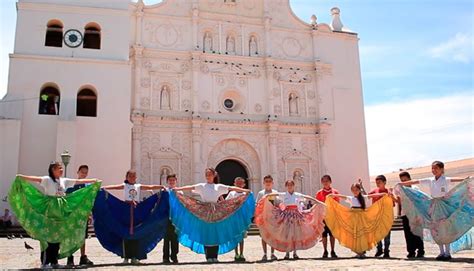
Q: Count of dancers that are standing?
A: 13